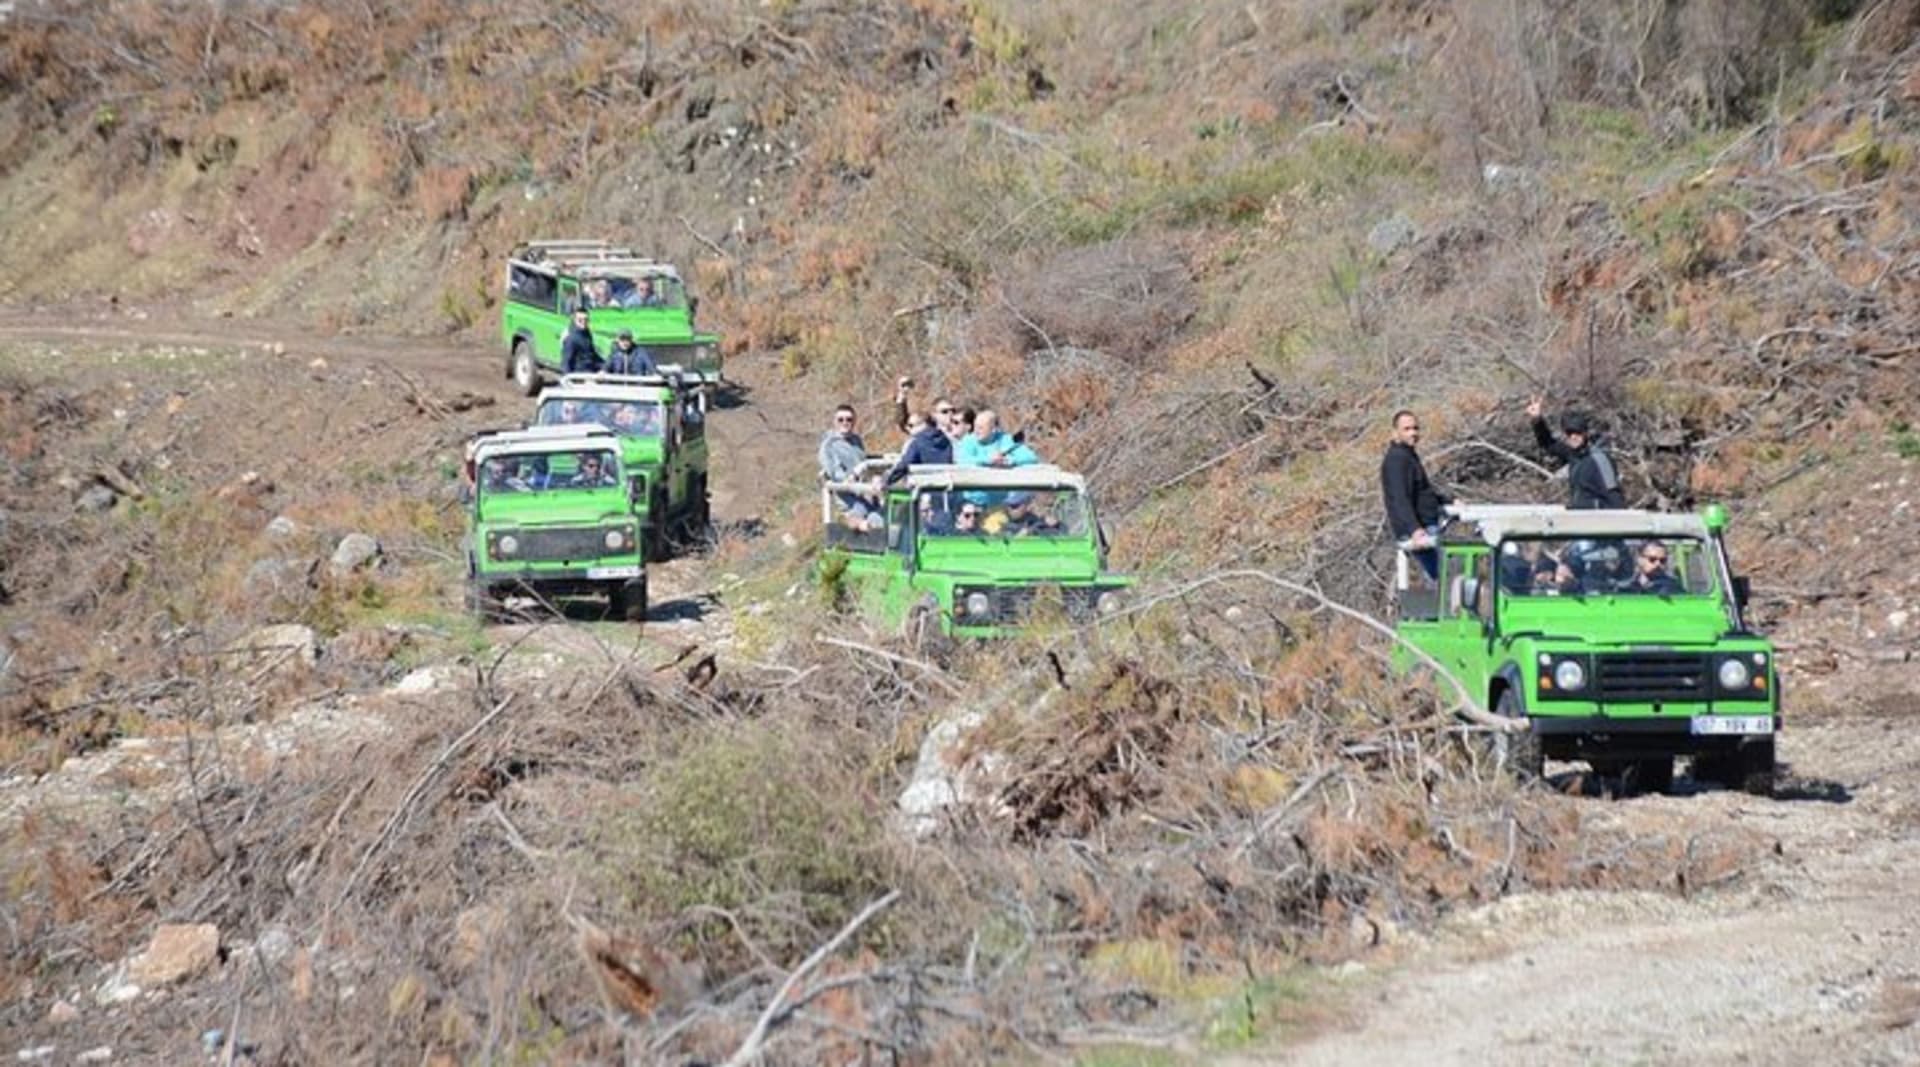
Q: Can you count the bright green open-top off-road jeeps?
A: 5